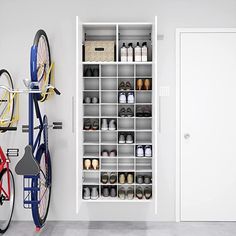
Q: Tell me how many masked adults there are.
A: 0